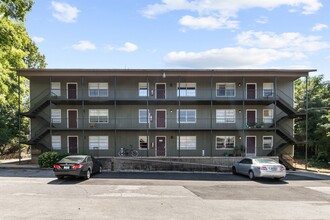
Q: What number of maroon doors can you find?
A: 9